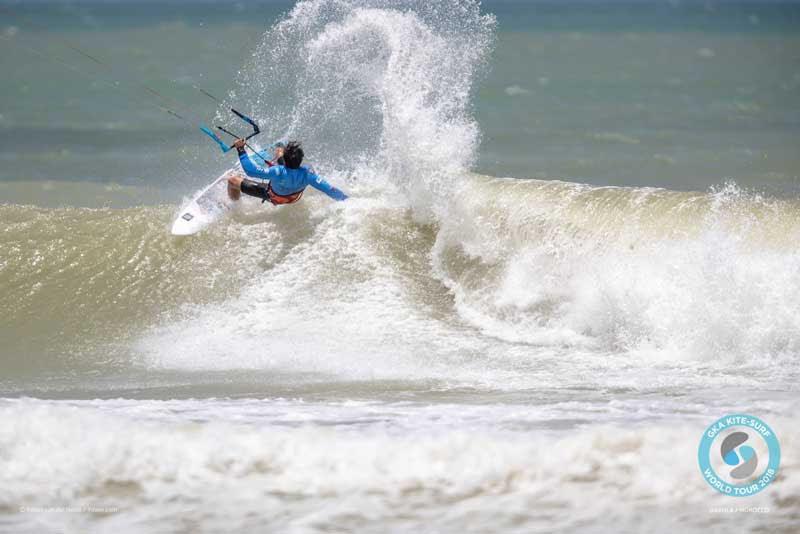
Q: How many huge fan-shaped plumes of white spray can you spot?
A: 1